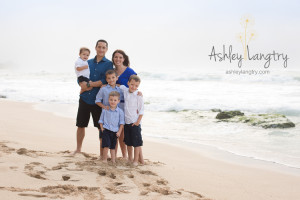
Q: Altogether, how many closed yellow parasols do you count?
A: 0